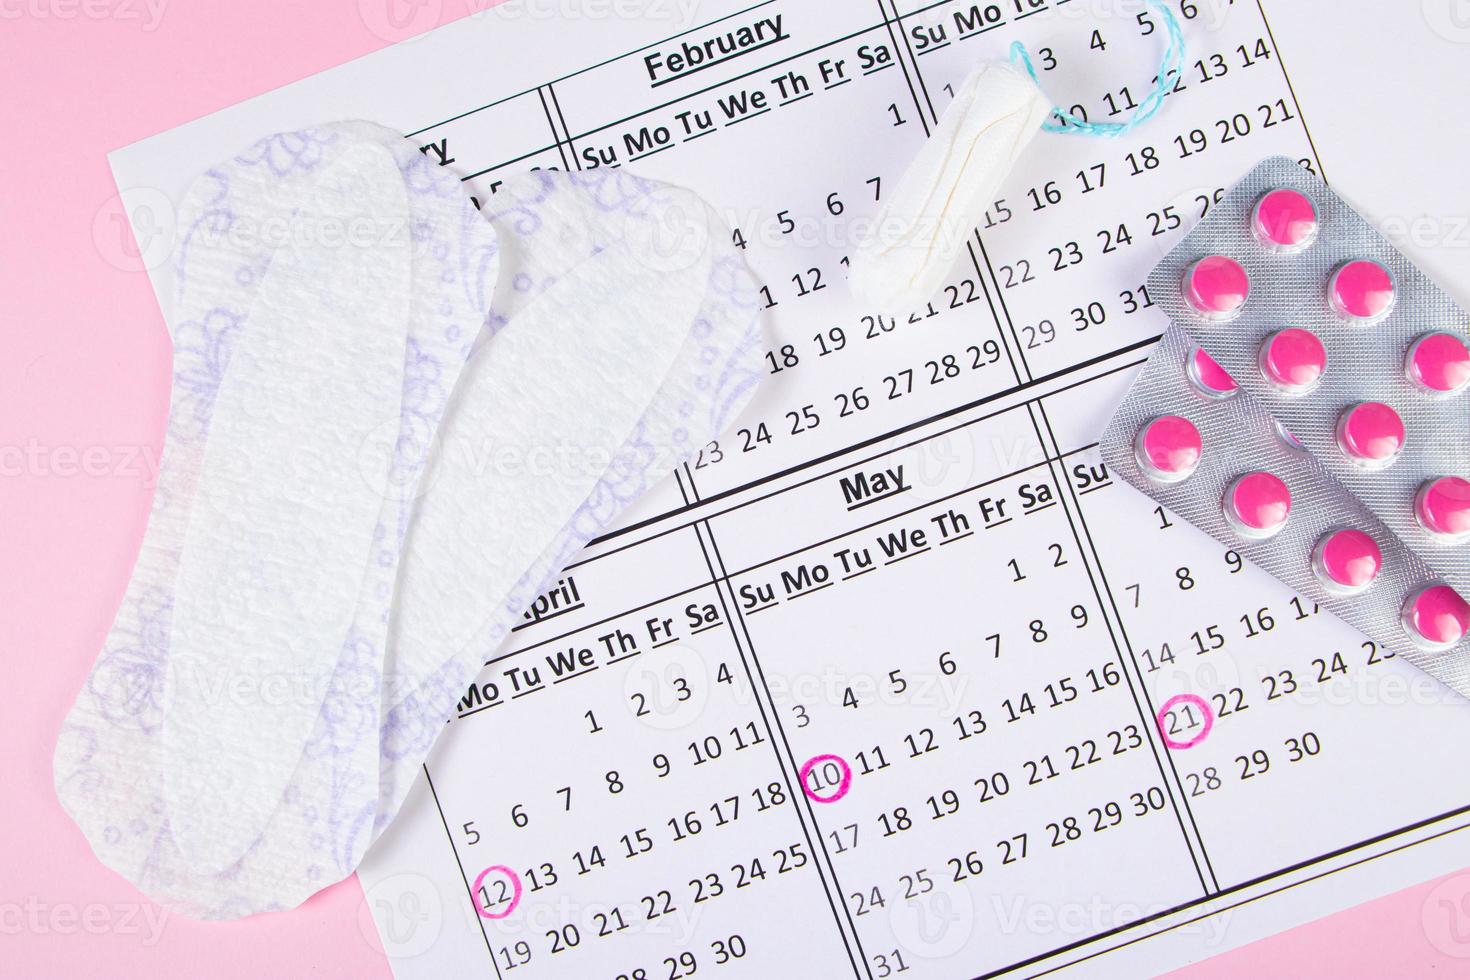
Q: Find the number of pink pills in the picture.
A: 13